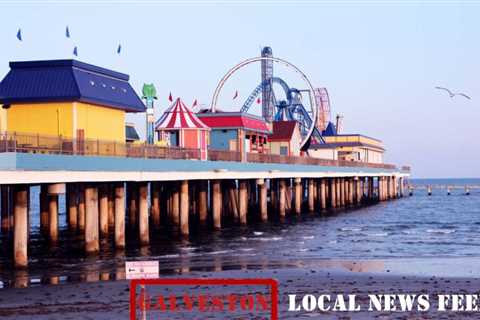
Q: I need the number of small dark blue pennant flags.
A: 4